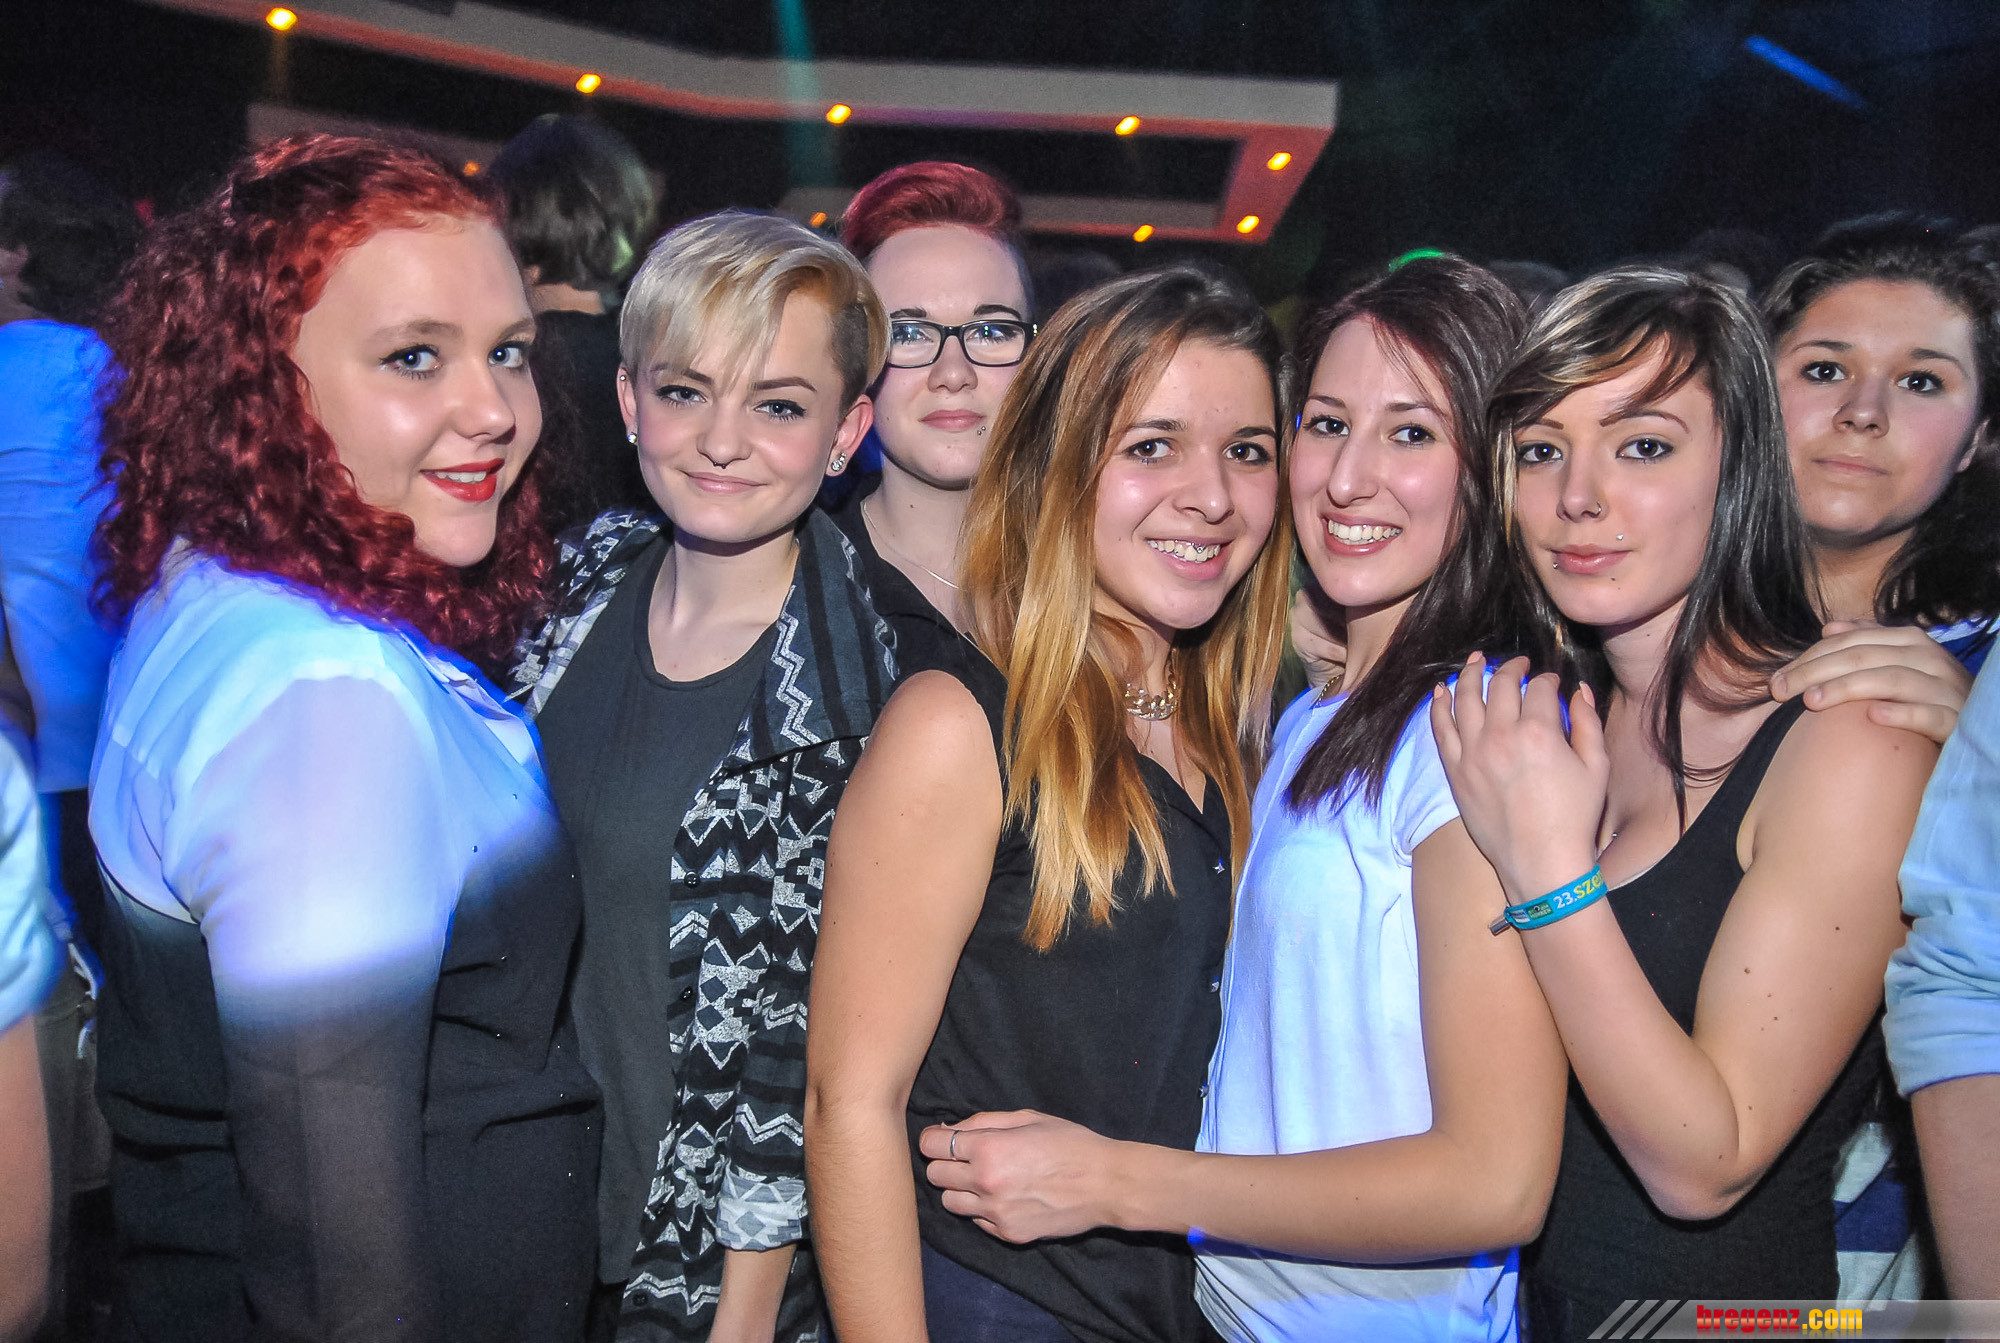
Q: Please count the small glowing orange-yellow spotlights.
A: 9